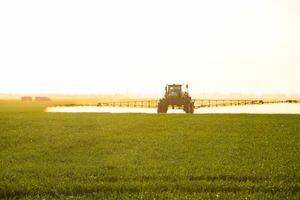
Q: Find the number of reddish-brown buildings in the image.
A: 2